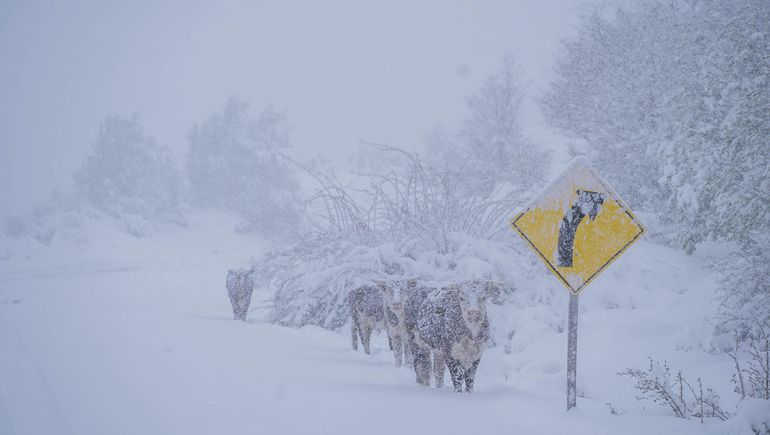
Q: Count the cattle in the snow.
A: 4